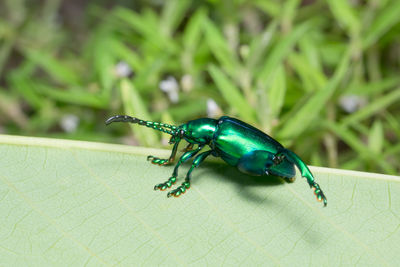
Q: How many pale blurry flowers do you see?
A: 5